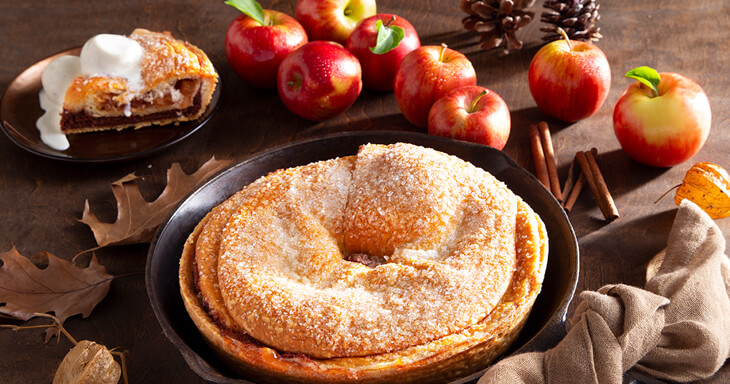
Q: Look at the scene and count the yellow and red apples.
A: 8